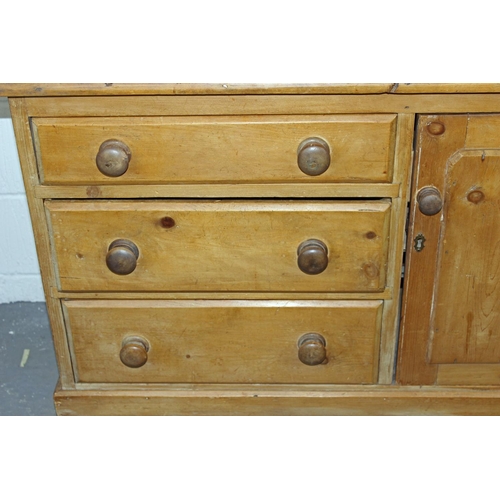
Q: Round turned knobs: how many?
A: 7